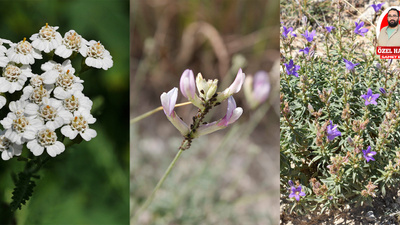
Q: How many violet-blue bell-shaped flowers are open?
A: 12